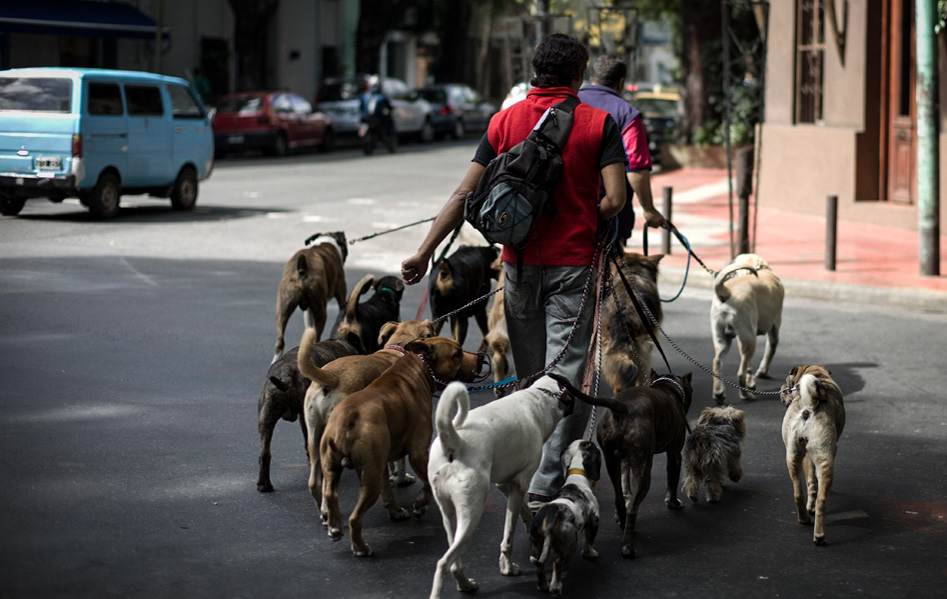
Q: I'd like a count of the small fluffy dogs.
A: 1